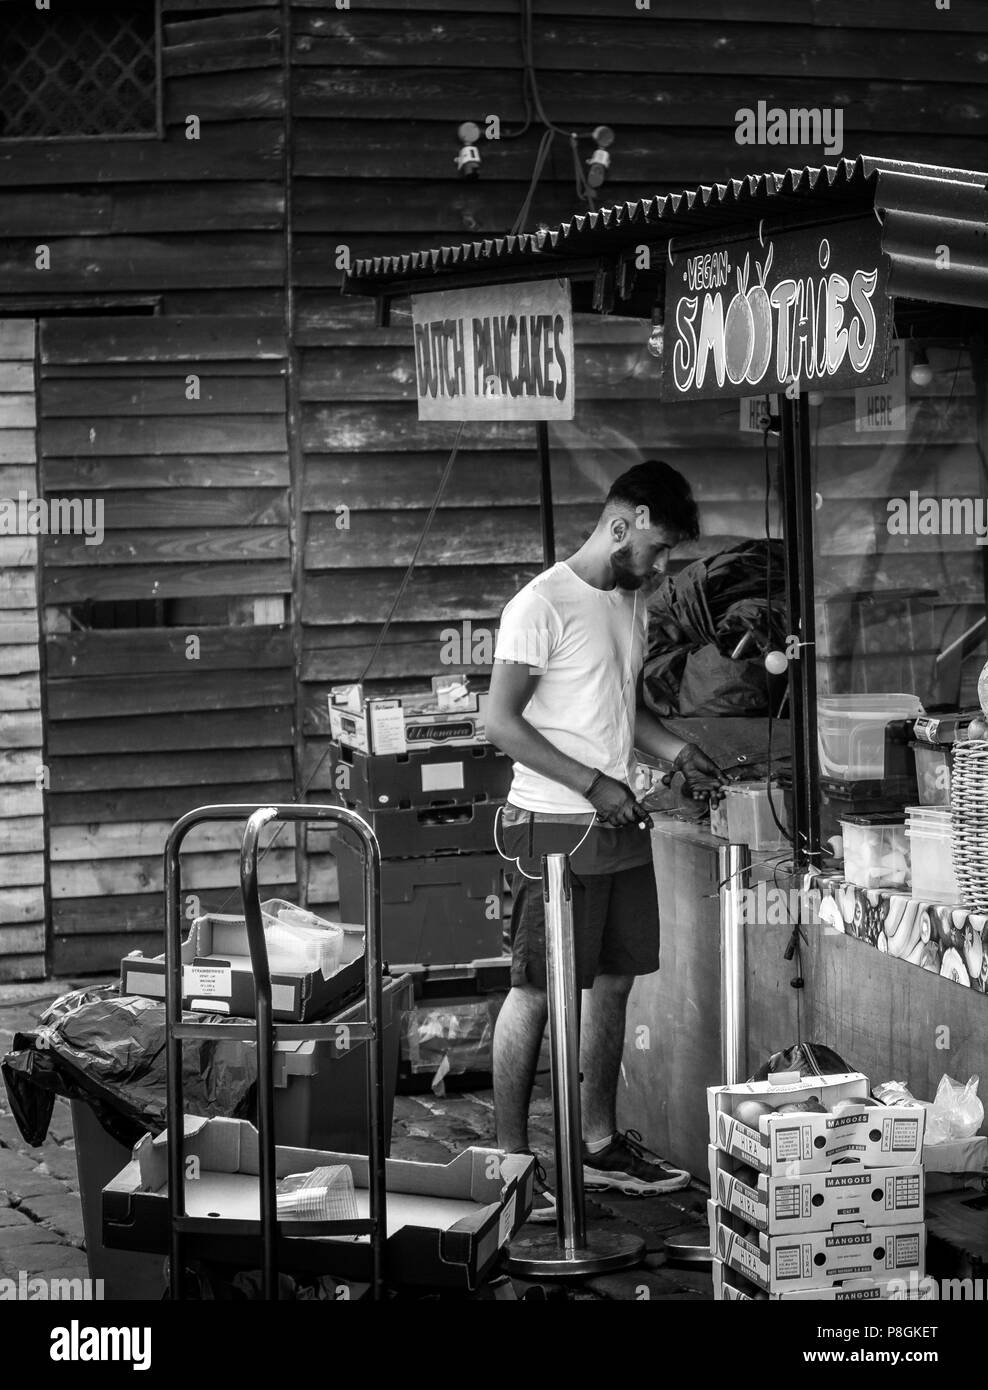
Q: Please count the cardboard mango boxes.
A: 4